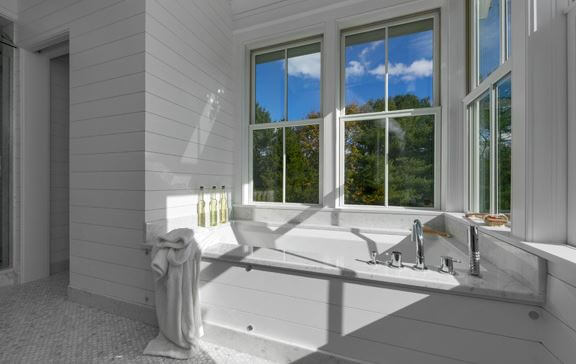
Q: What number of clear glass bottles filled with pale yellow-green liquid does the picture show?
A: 3